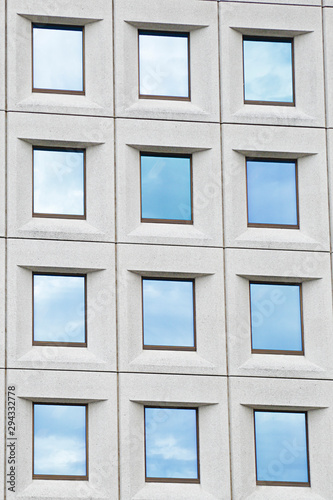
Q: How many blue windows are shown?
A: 12